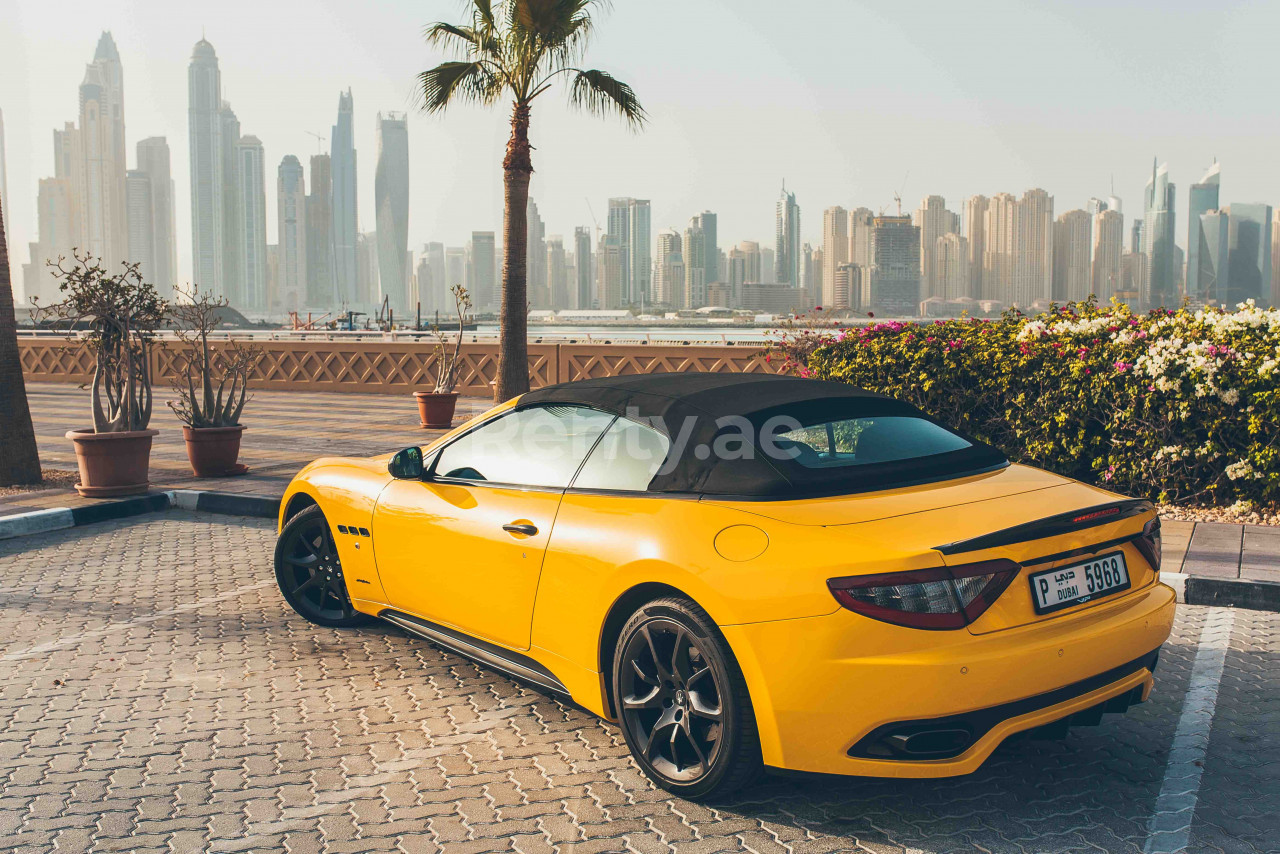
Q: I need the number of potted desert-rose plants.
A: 3